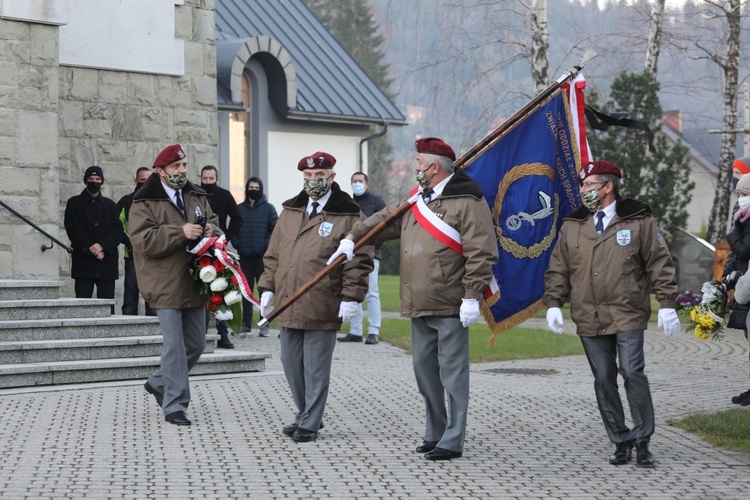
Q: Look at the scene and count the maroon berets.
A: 4